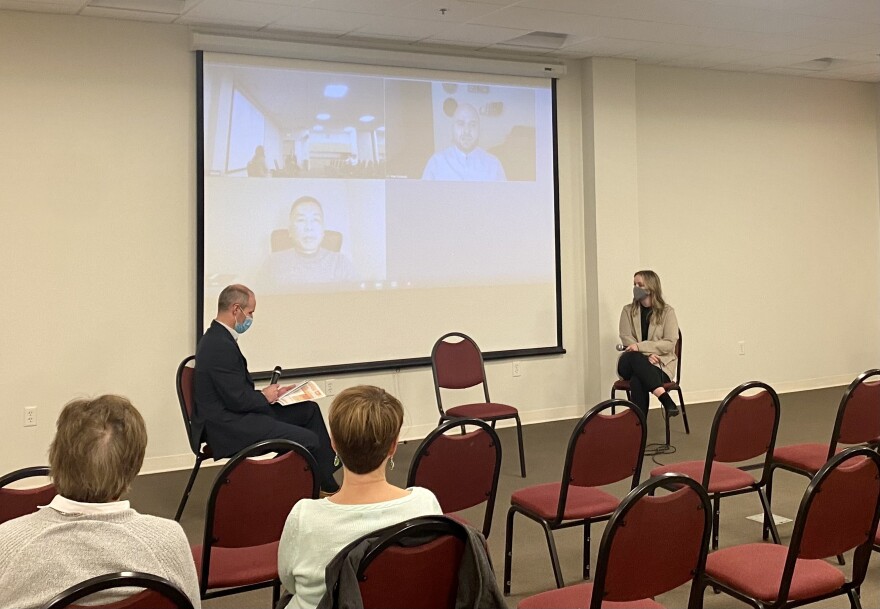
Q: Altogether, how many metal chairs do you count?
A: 13